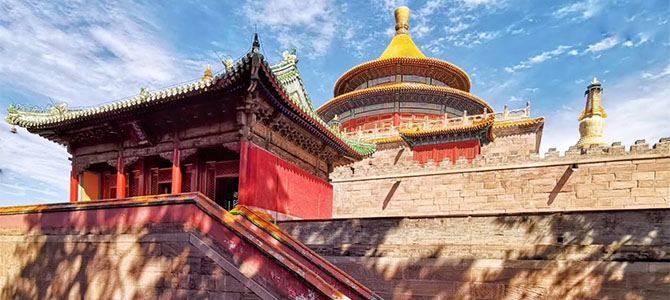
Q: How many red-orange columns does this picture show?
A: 3